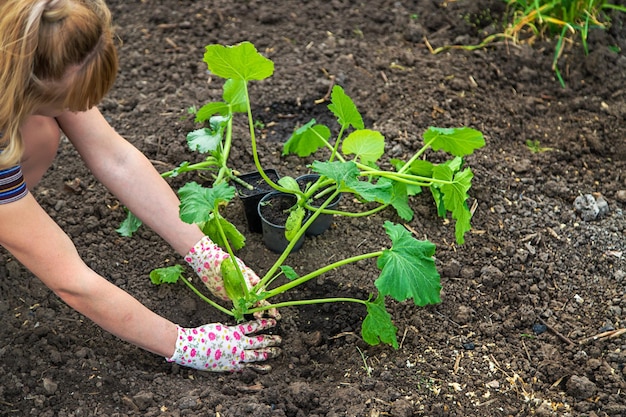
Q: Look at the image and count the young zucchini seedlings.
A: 4